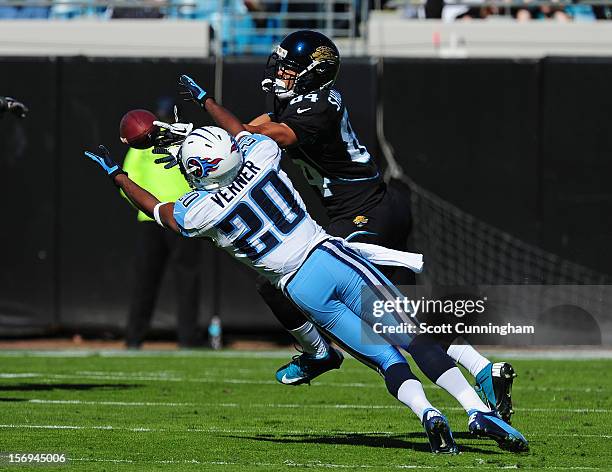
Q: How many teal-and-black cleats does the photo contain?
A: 2